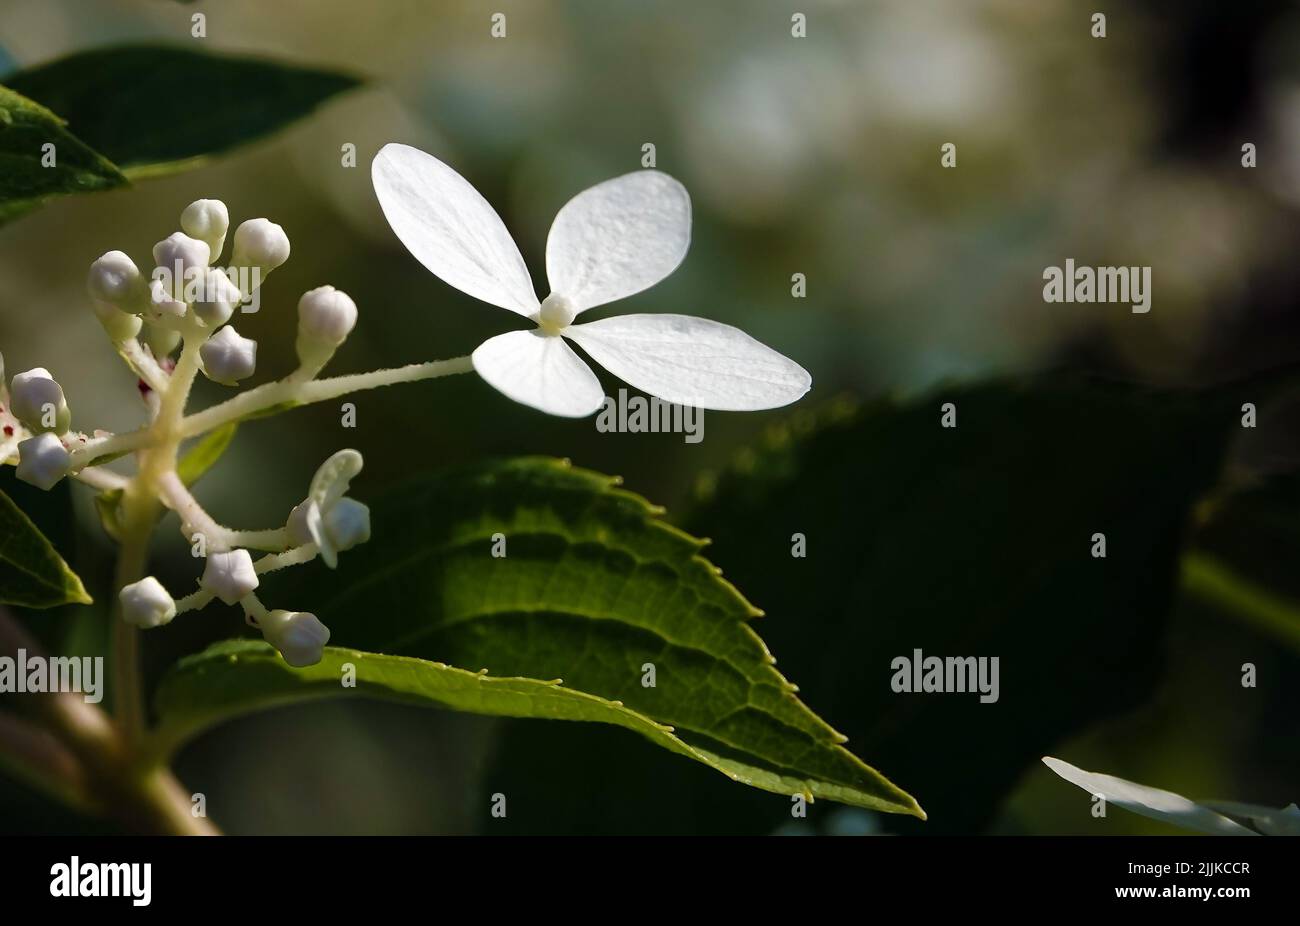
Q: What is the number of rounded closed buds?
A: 13